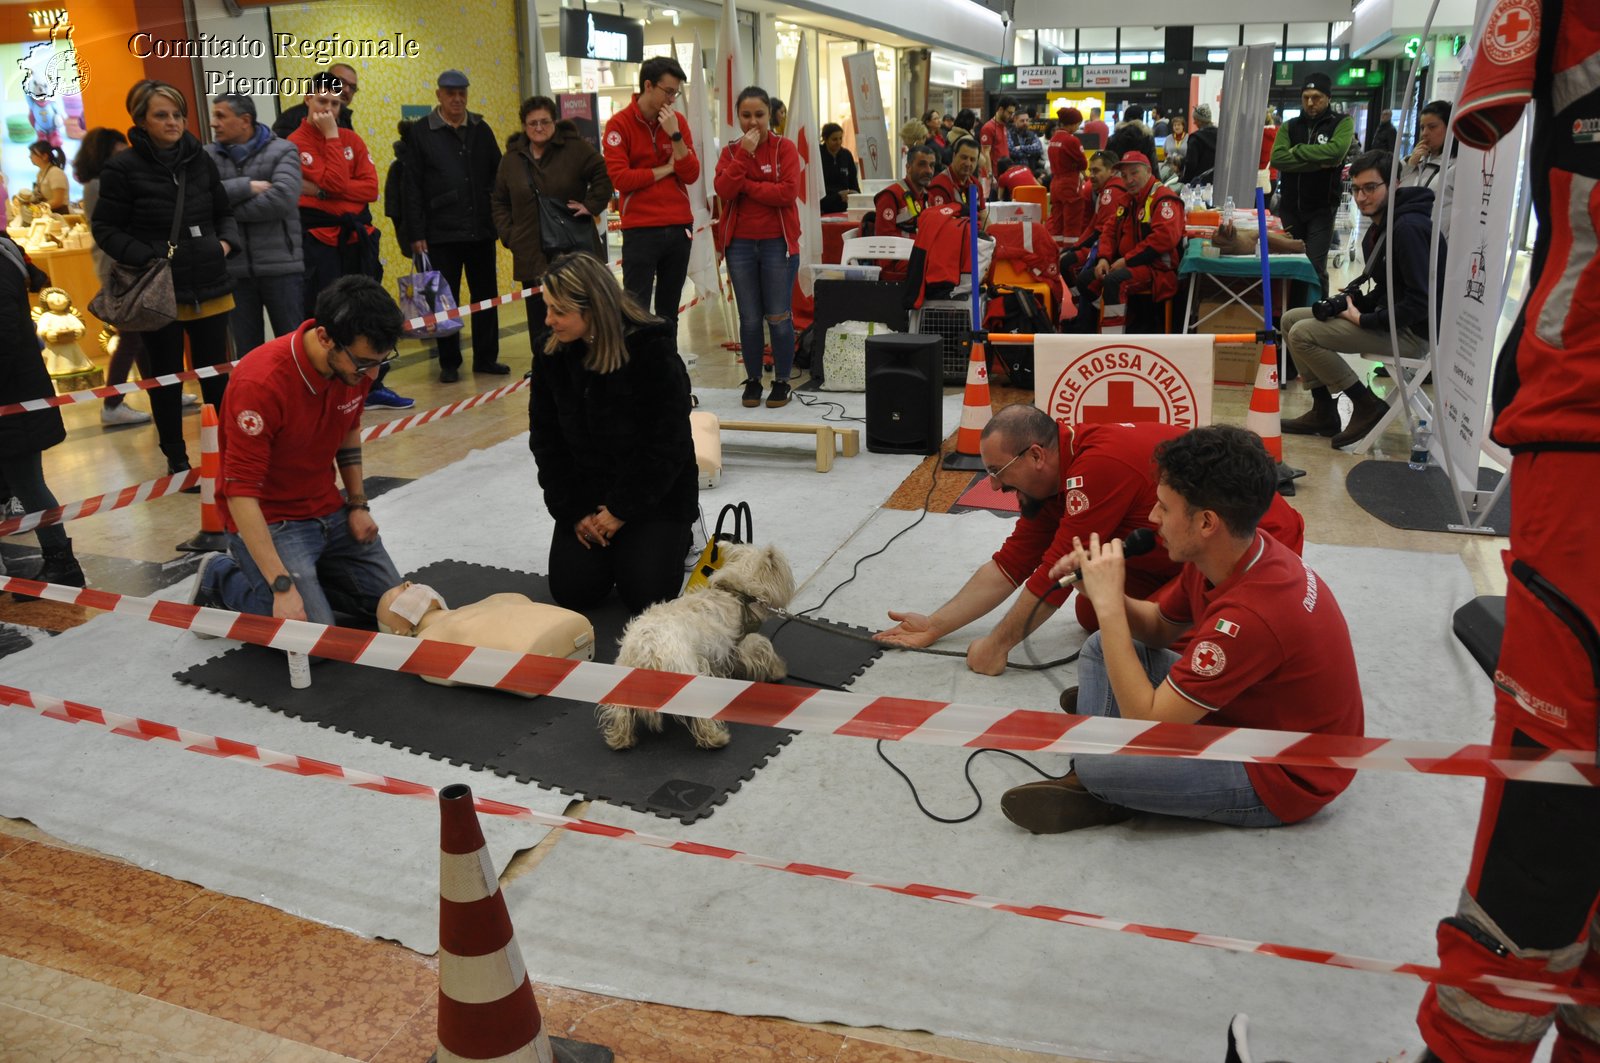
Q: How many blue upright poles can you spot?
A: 2